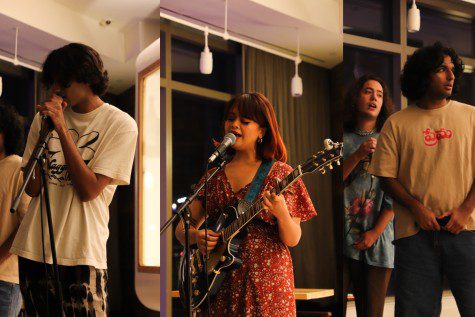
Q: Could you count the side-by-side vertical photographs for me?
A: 3